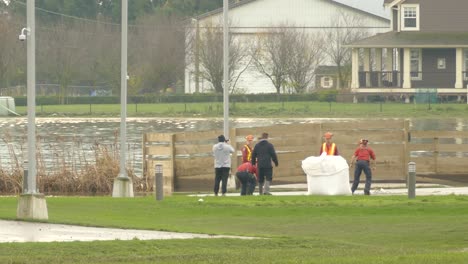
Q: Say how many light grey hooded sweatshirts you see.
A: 1